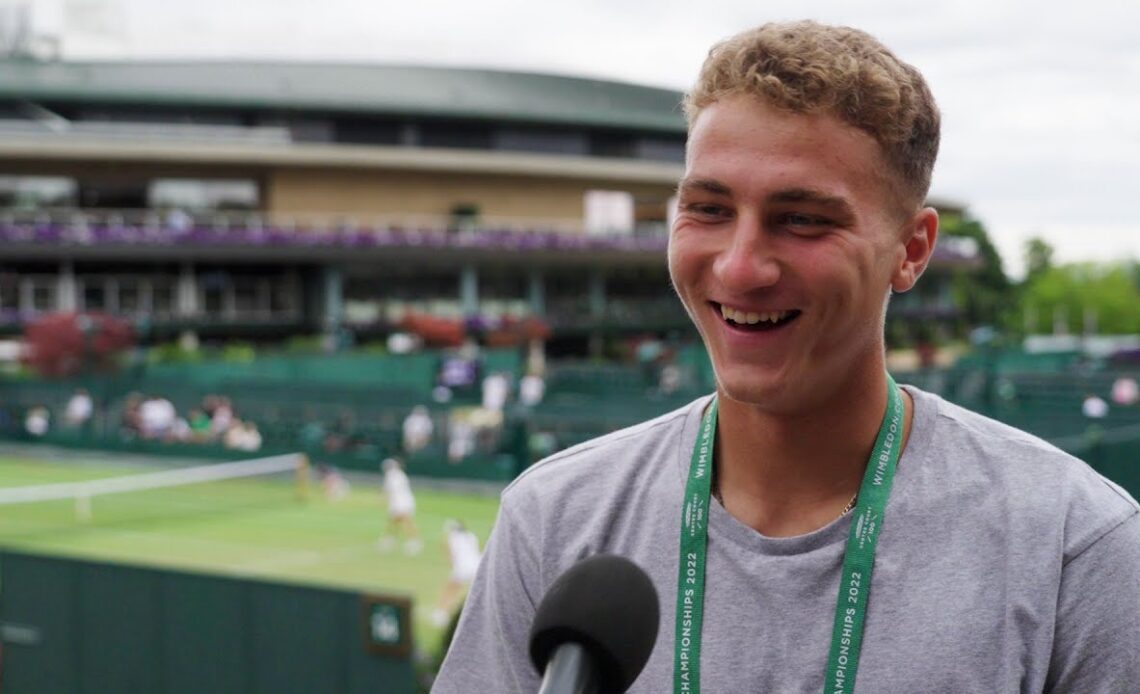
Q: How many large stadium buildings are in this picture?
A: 1